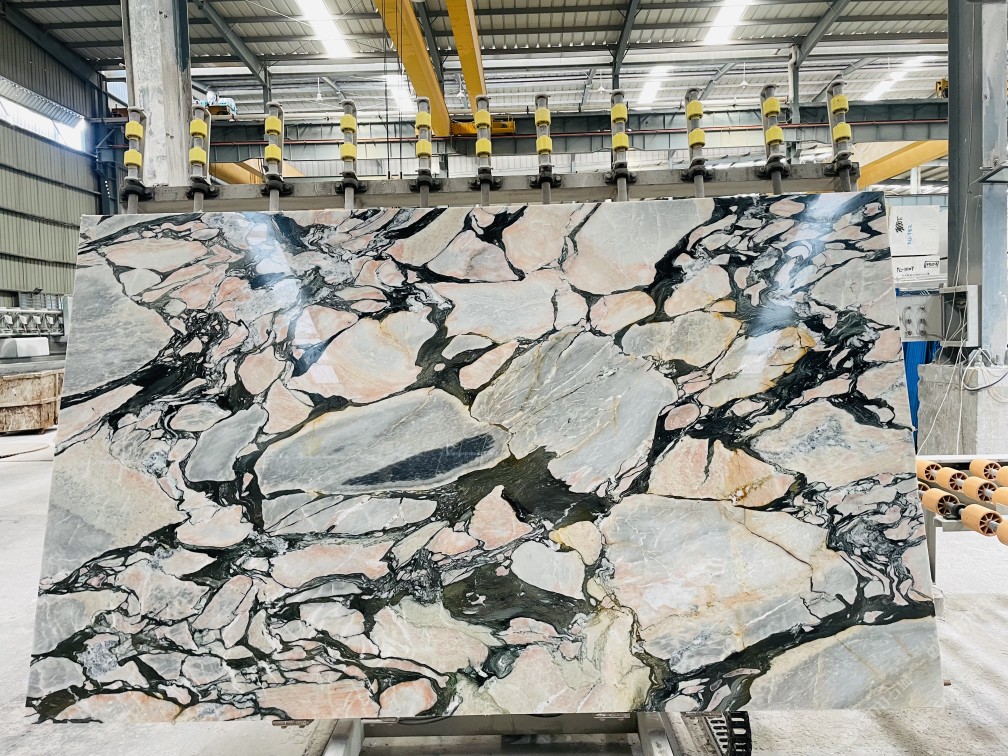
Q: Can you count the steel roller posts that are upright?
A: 11